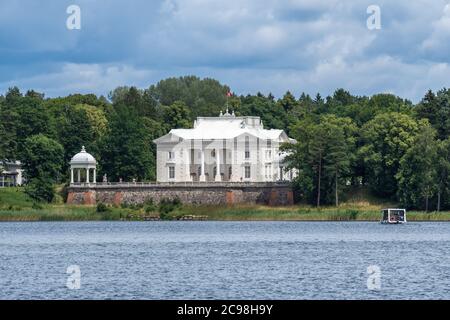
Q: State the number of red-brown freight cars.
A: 0